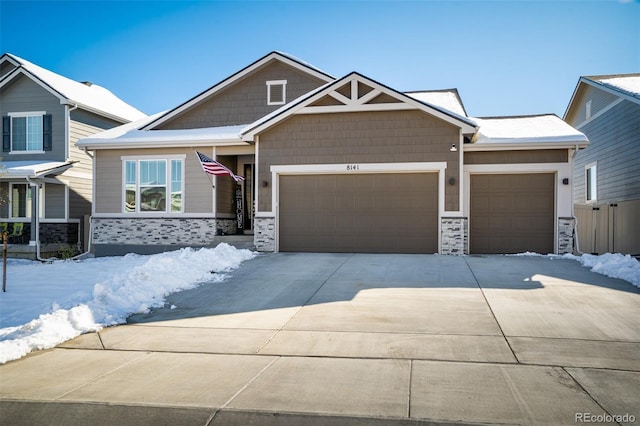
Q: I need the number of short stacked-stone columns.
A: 3